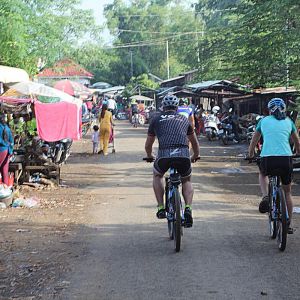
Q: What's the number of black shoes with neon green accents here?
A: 2